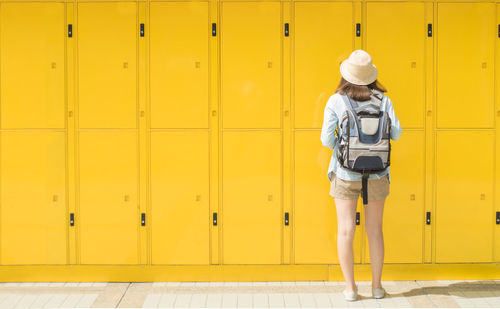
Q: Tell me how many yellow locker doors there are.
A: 14